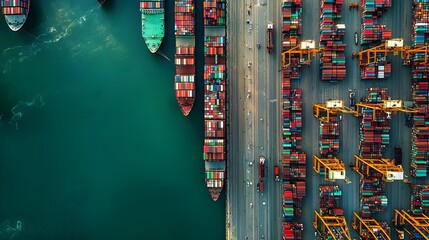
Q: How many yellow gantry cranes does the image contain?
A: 10